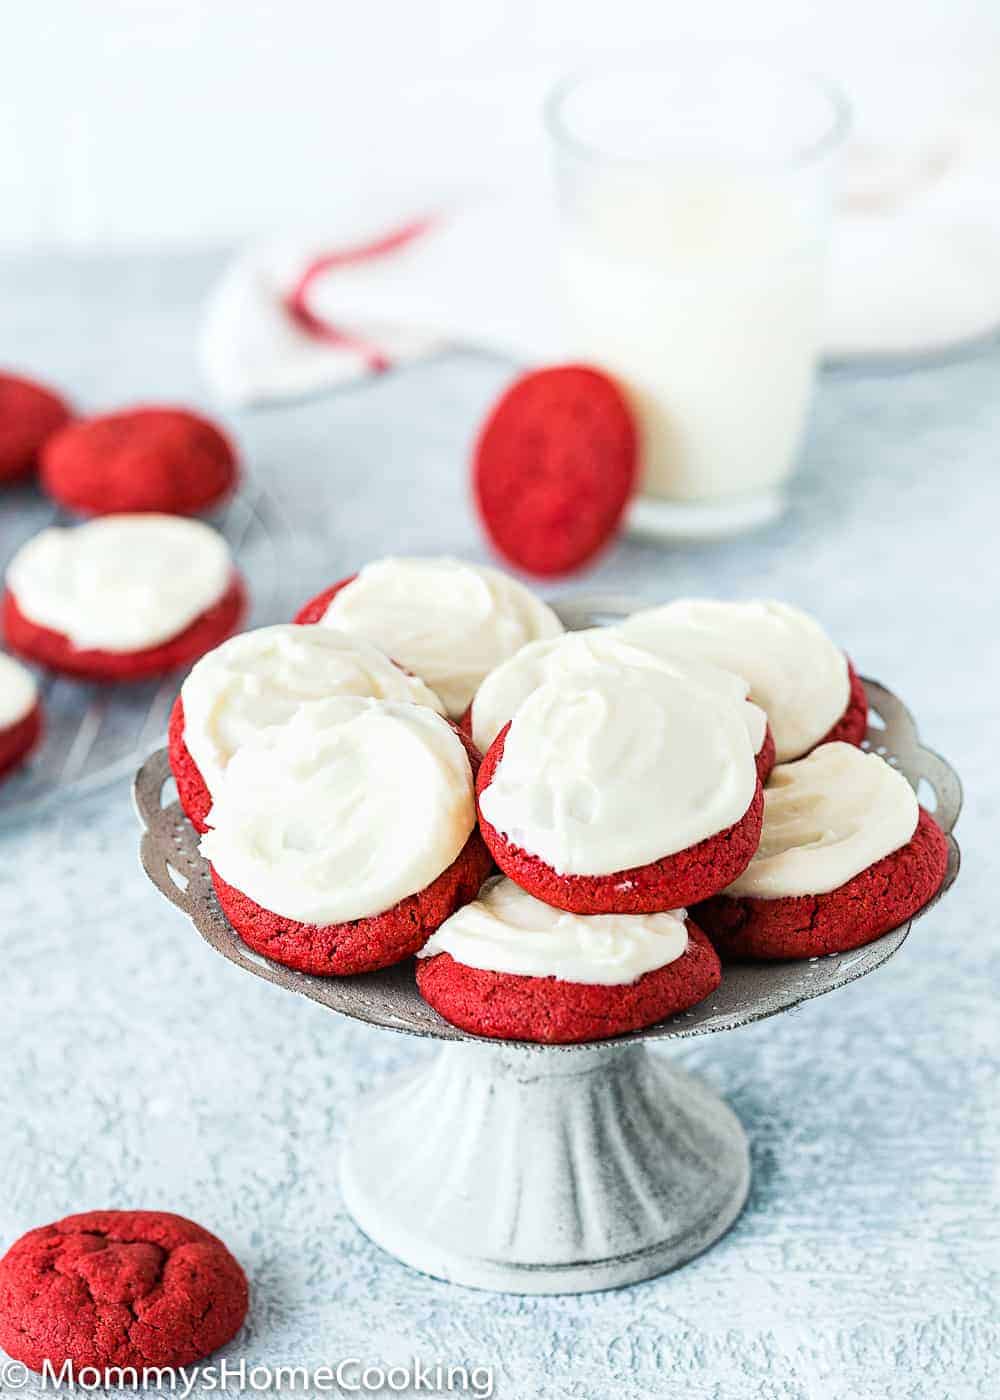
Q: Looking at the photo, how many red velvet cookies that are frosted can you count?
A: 10